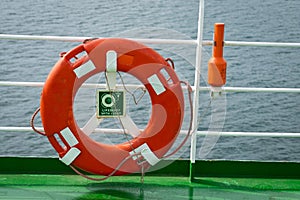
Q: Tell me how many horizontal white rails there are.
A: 3